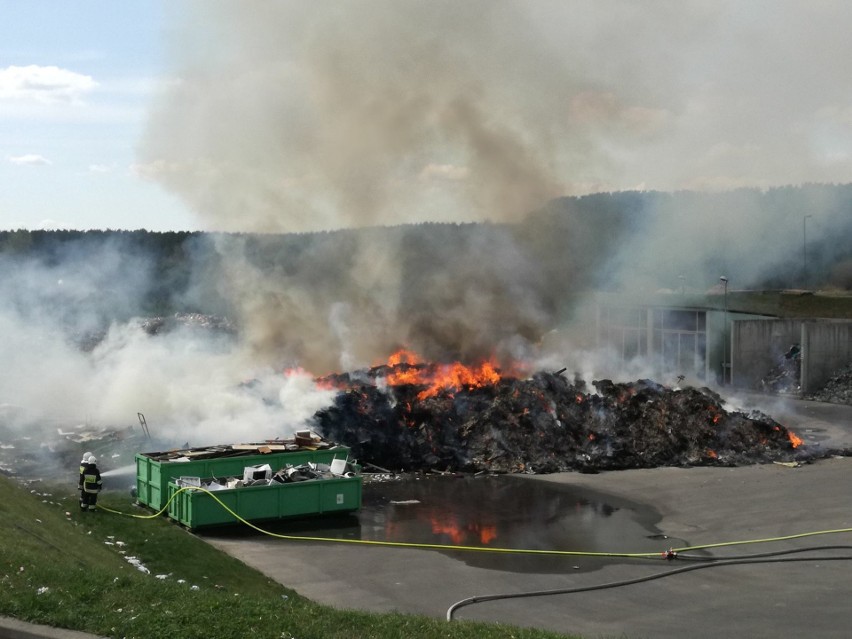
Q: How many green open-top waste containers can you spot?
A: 2